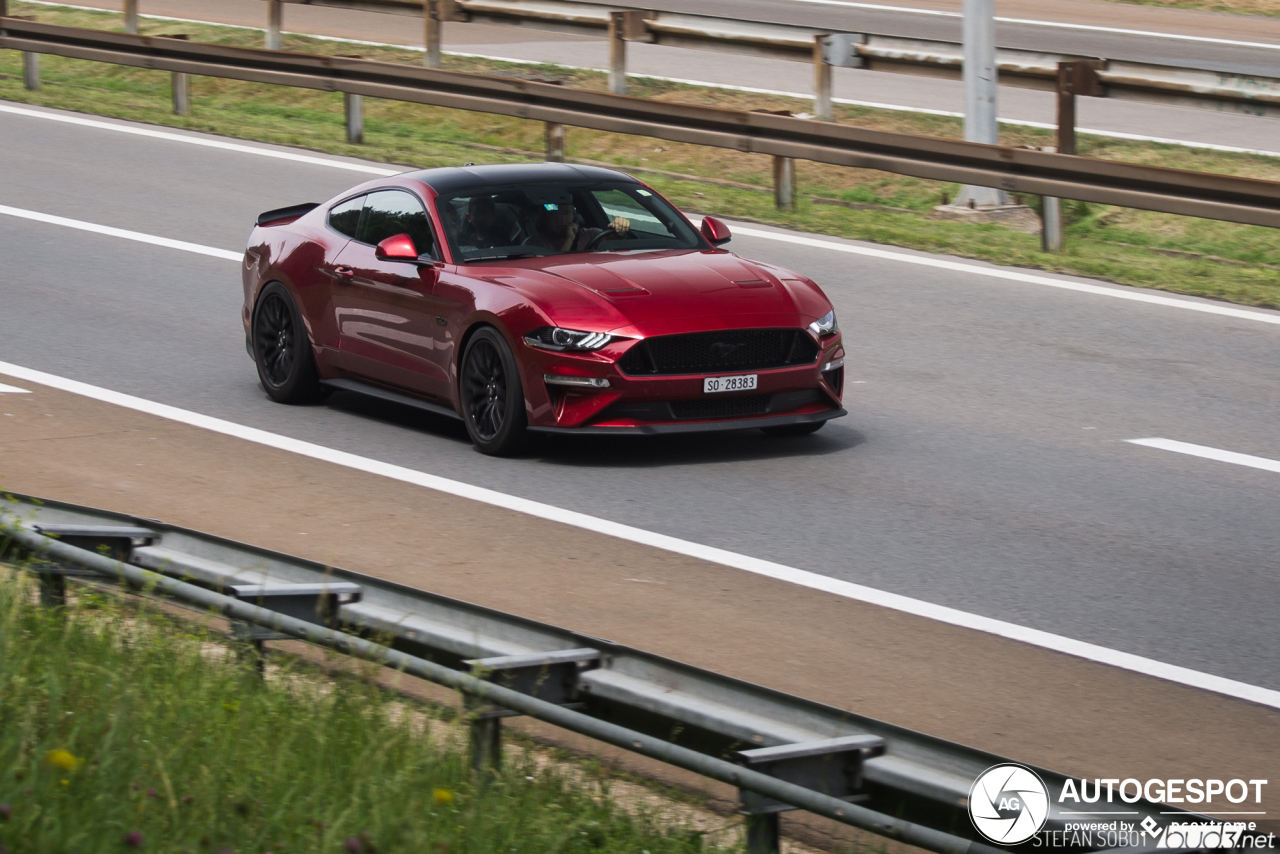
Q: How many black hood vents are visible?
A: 2